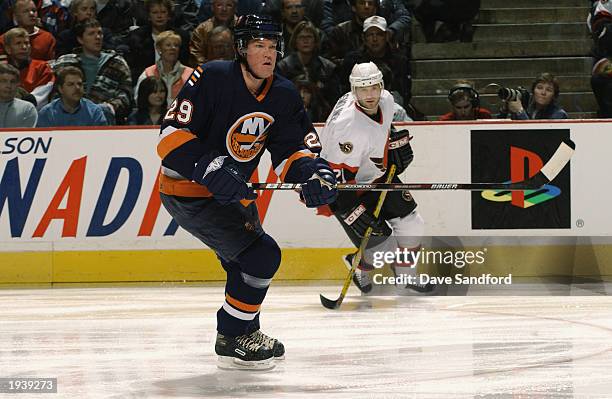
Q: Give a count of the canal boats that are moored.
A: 0